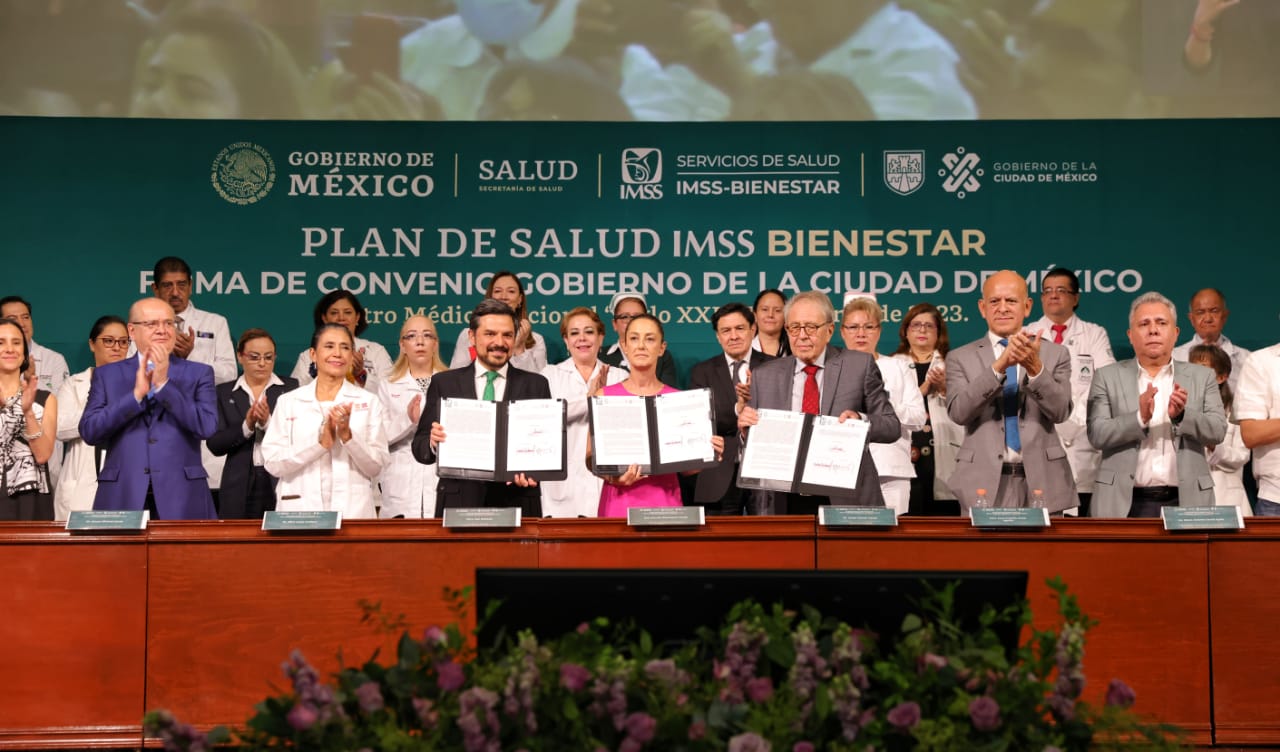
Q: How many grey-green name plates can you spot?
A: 7